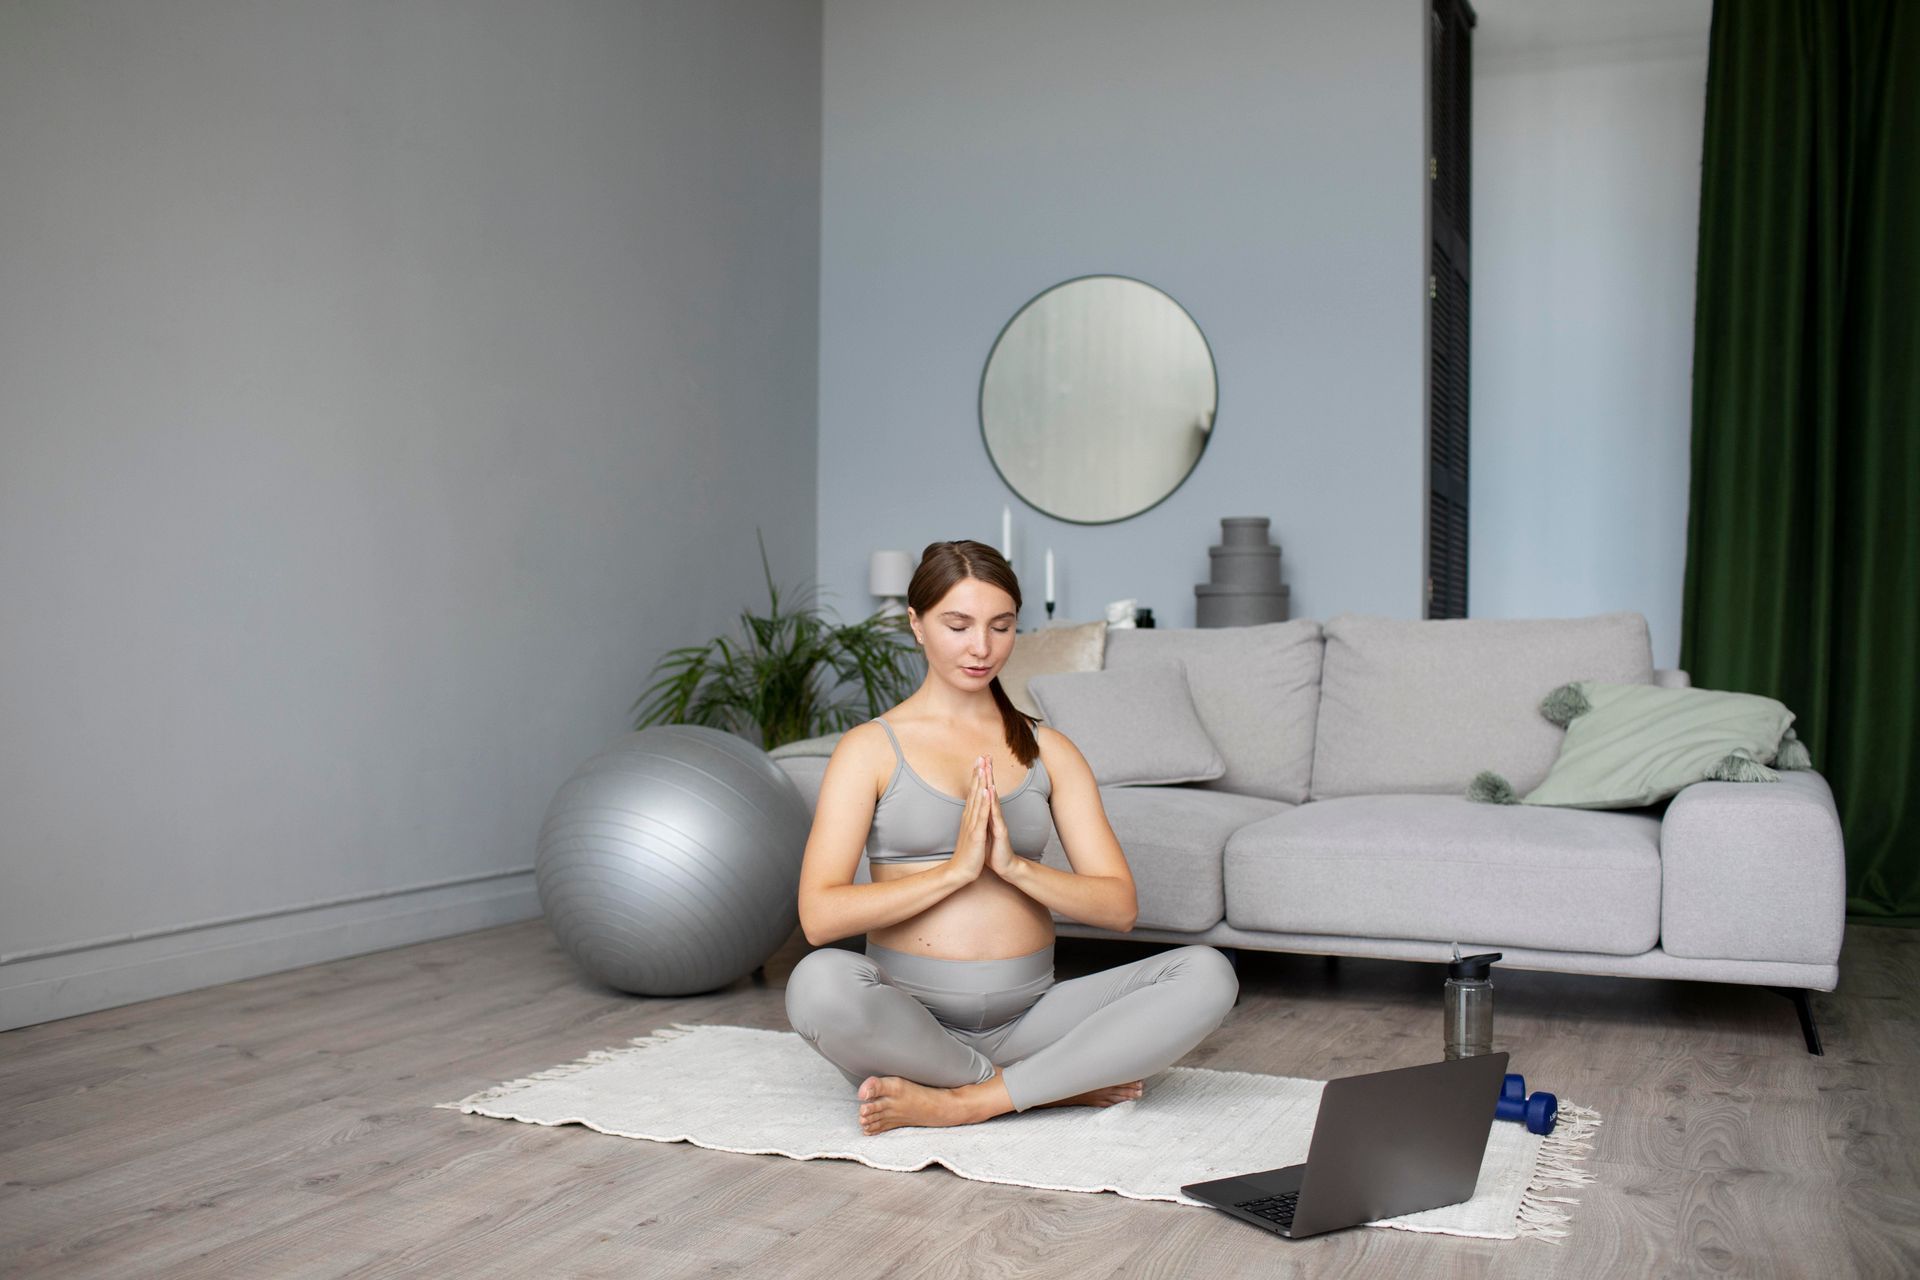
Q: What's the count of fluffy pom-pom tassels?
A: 4